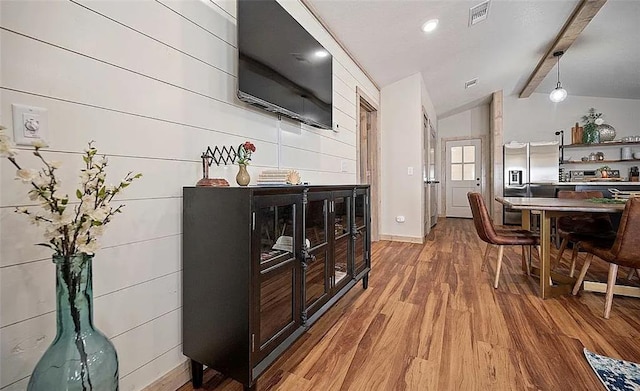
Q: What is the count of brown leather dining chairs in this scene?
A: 3